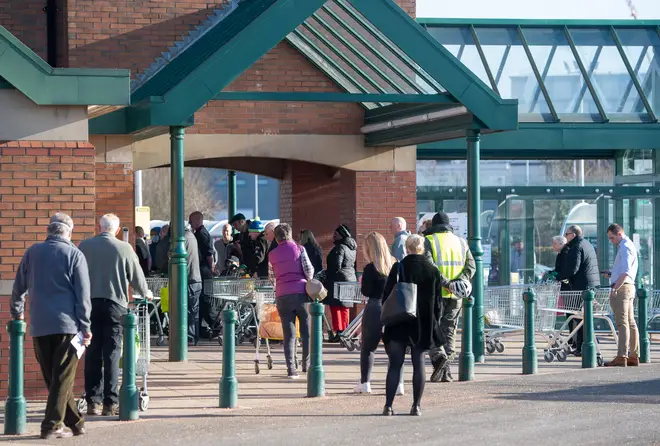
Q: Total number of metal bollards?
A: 8